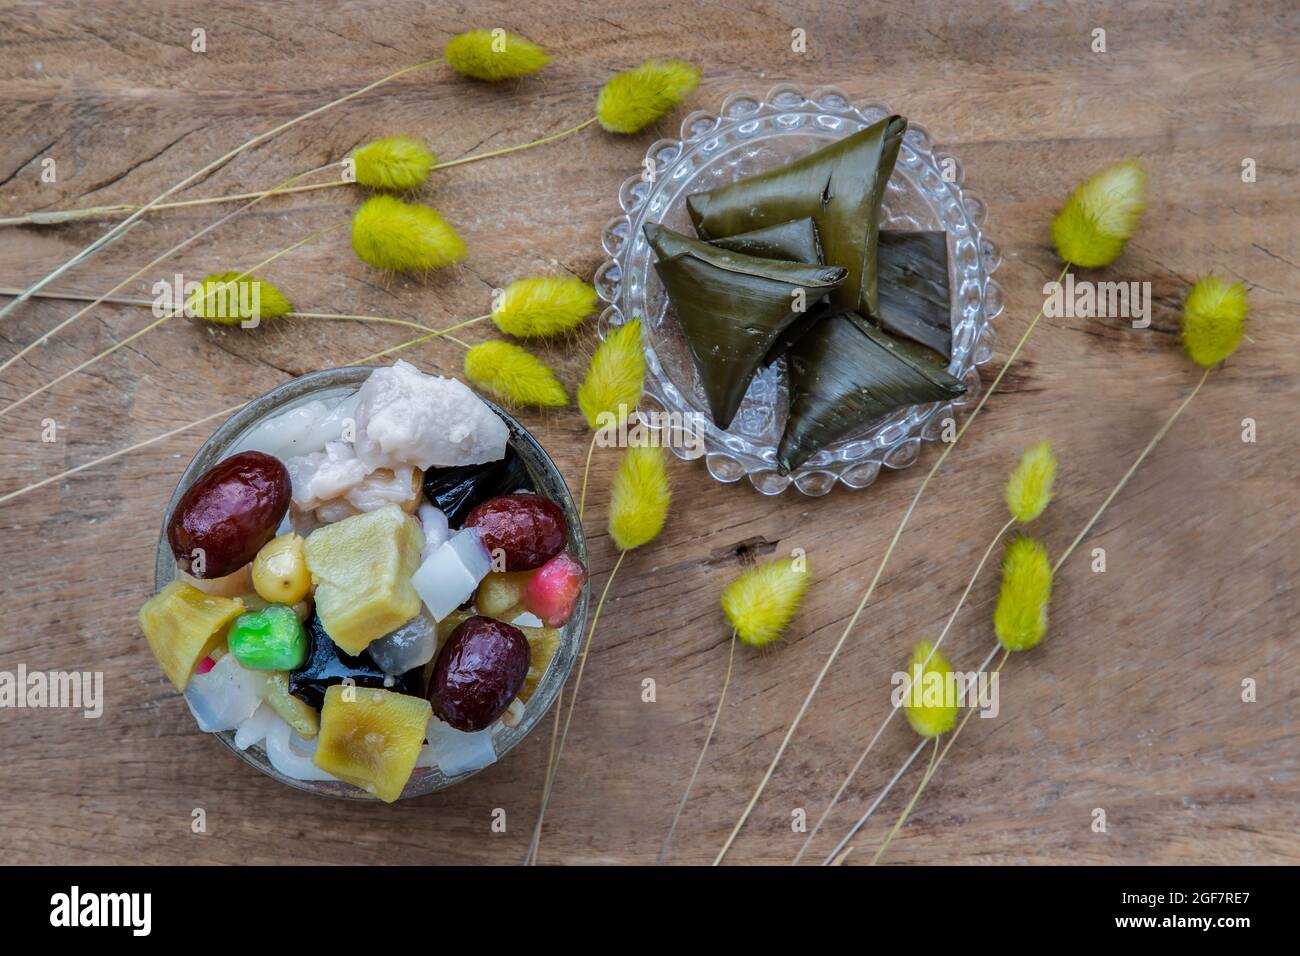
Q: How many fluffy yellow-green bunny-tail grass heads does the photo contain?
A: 15